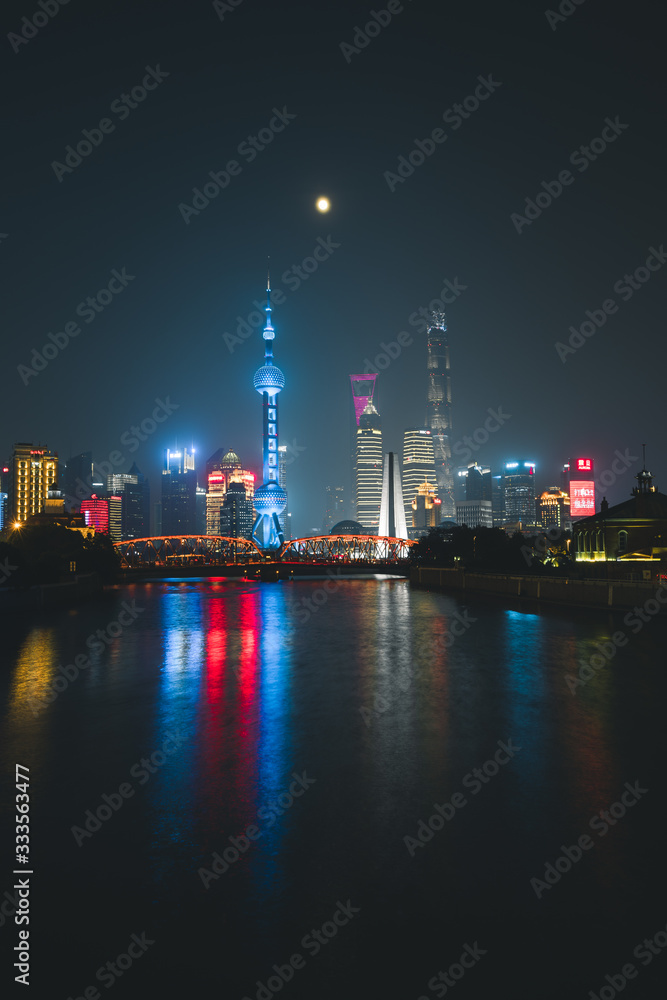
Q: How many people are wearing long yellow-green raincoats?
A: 0